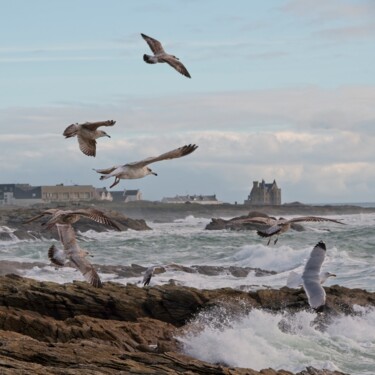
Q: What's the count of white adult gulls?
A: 1